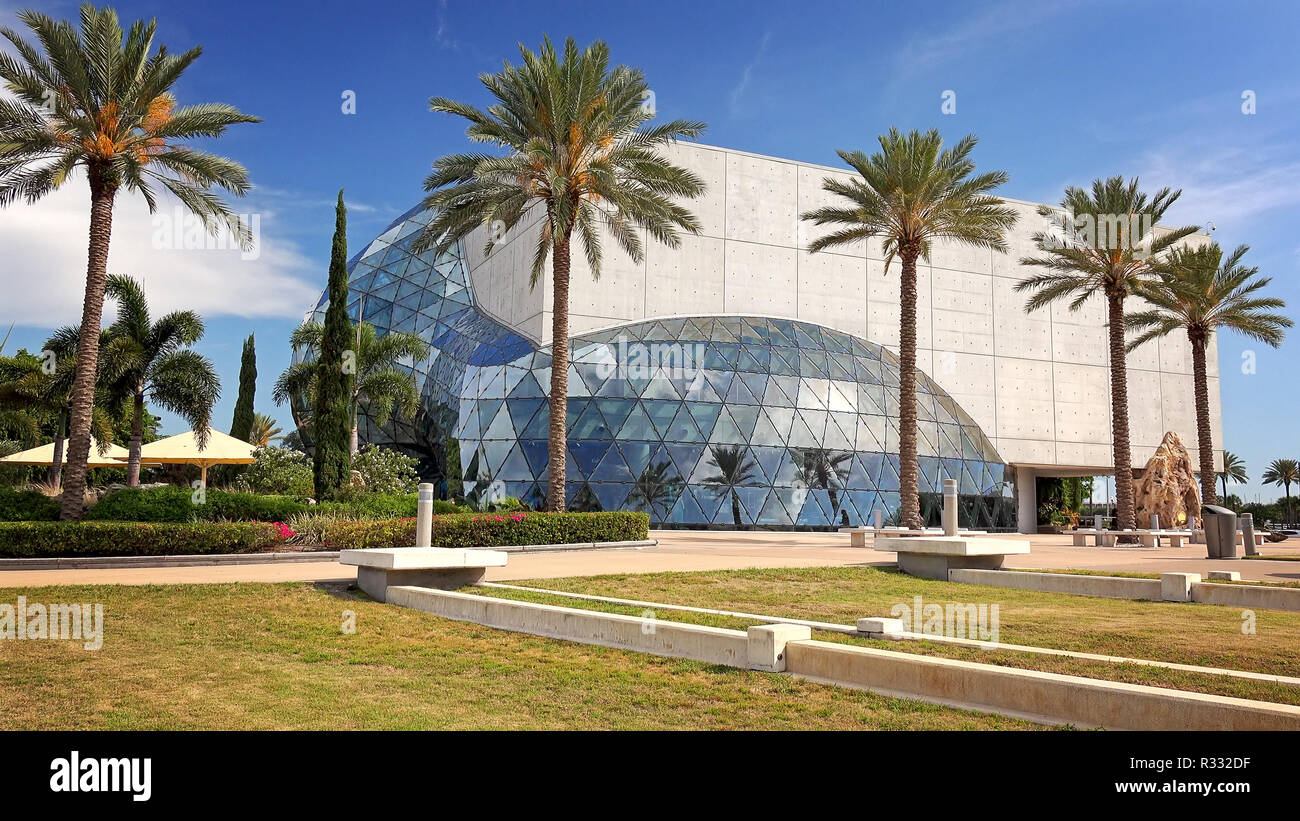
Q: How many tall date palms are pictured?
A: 5